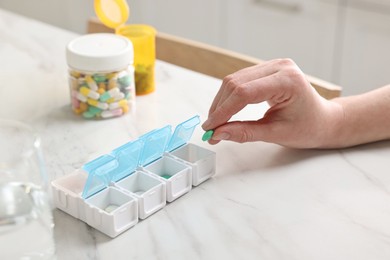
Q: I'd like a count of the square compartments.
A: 4